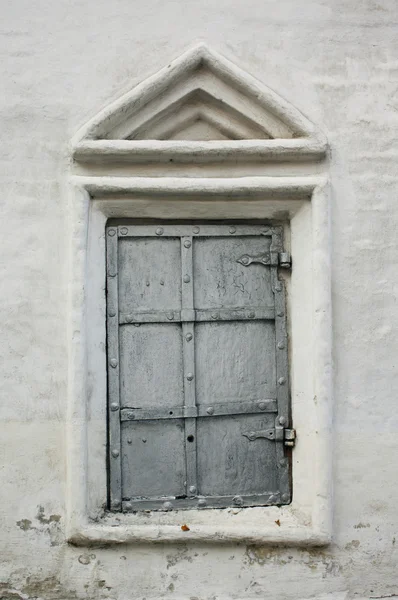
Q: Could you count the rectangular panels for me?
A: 6